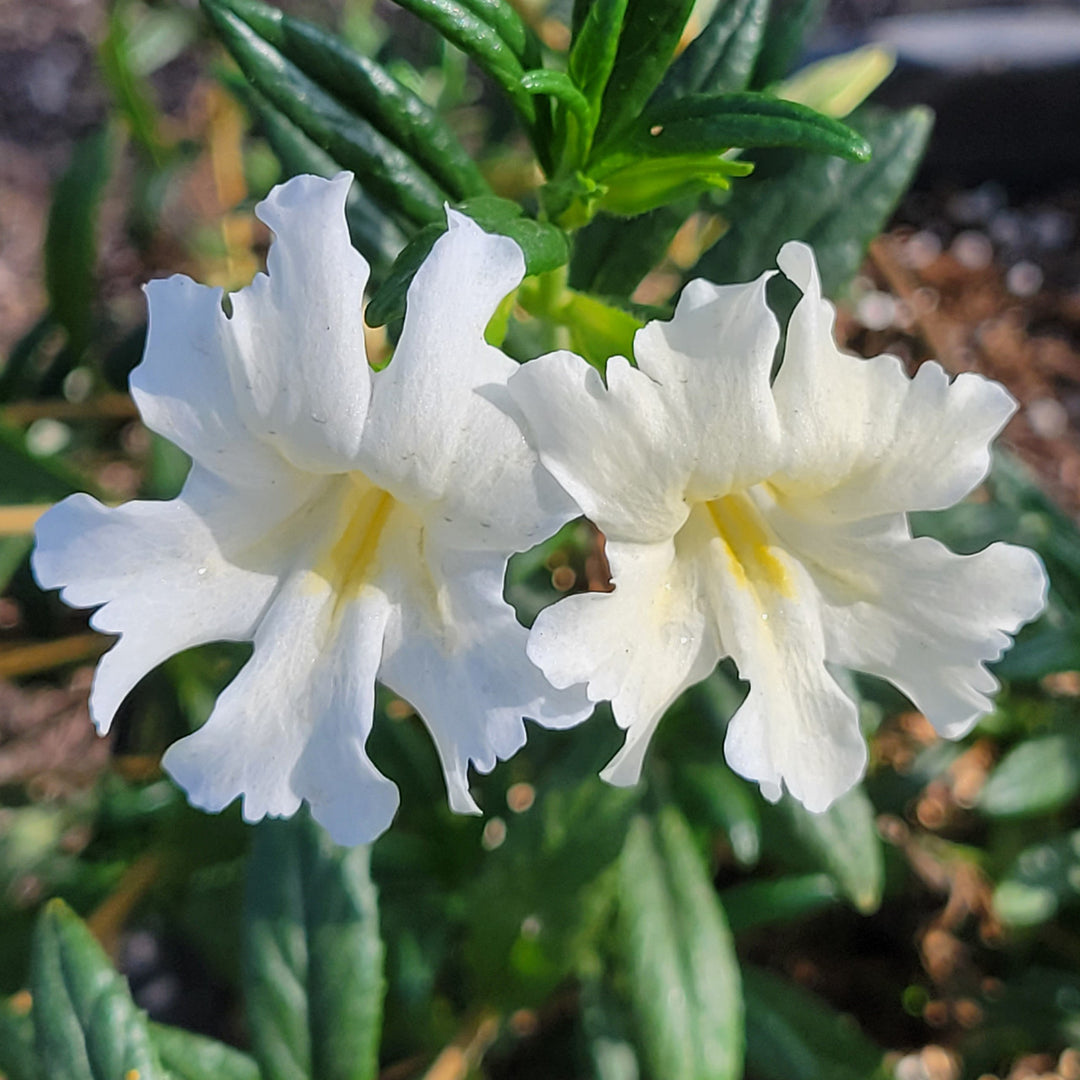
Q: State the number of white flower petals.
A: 10